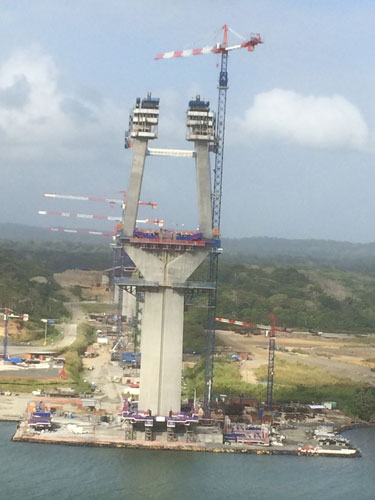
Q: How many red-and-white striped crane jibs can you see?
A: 5